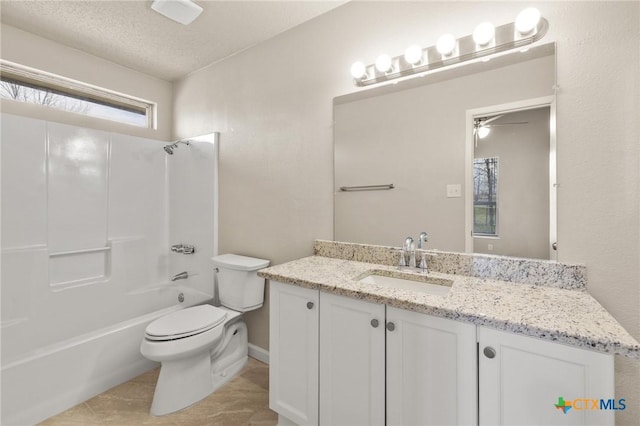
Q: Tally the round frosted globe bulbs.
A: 6